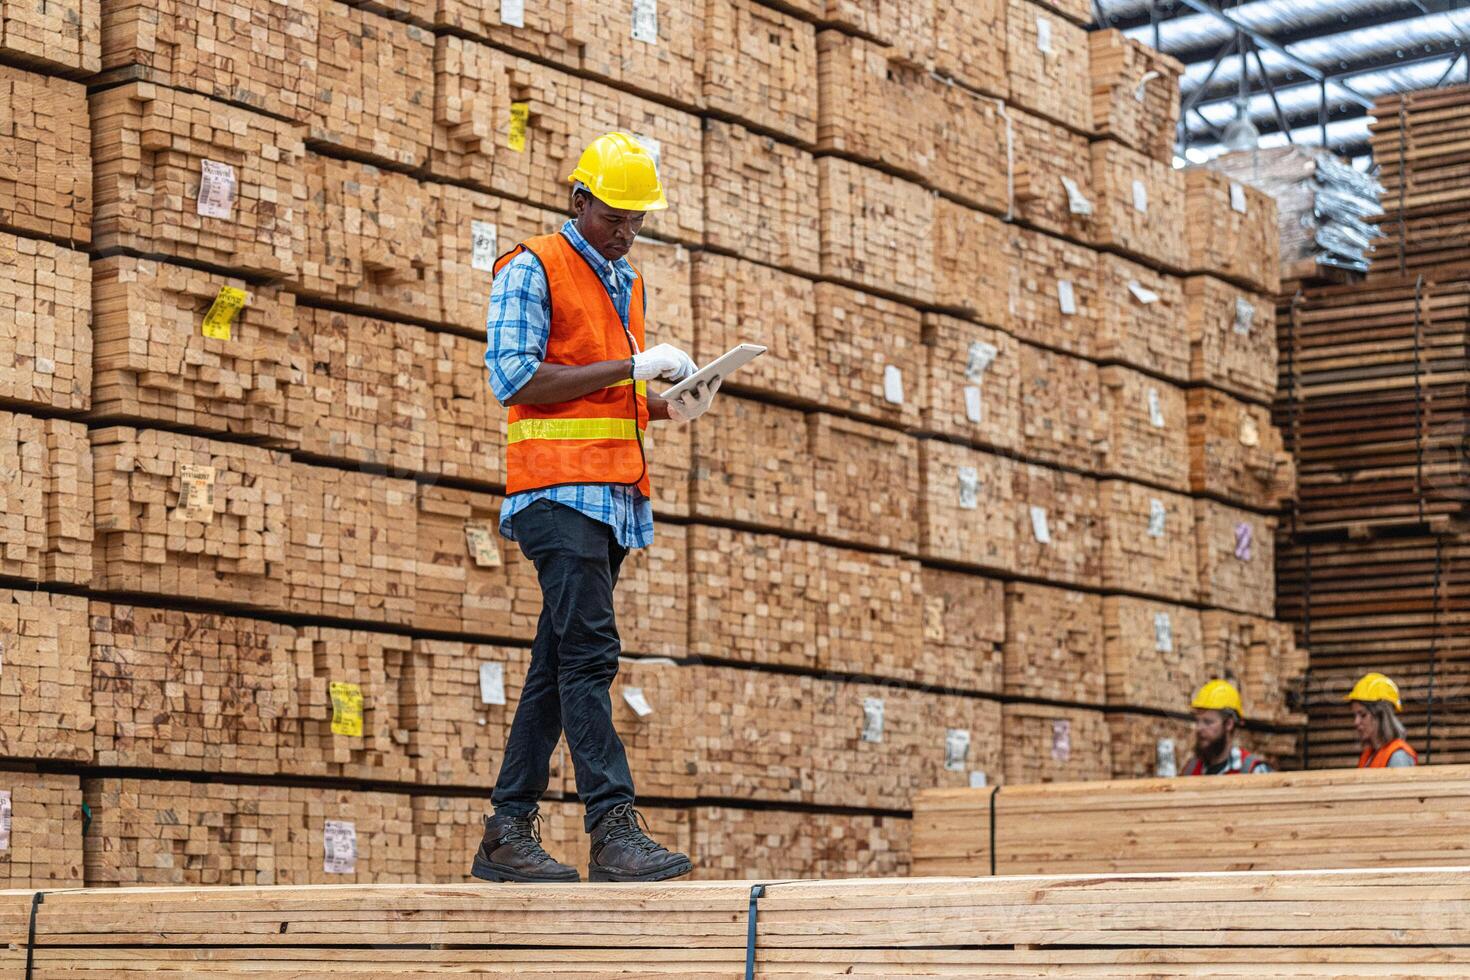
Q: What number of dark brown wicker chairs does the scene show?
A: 0